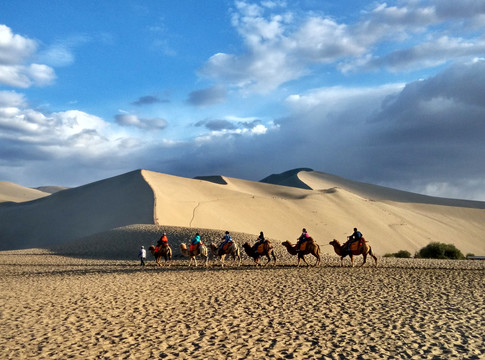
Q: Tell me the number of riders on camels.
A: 6